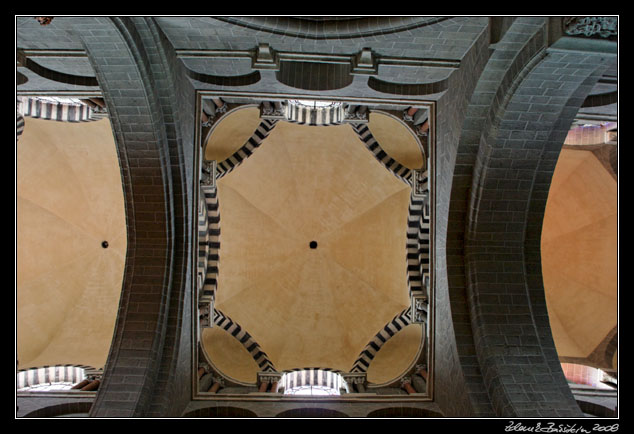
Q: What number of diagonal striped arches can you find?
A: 4